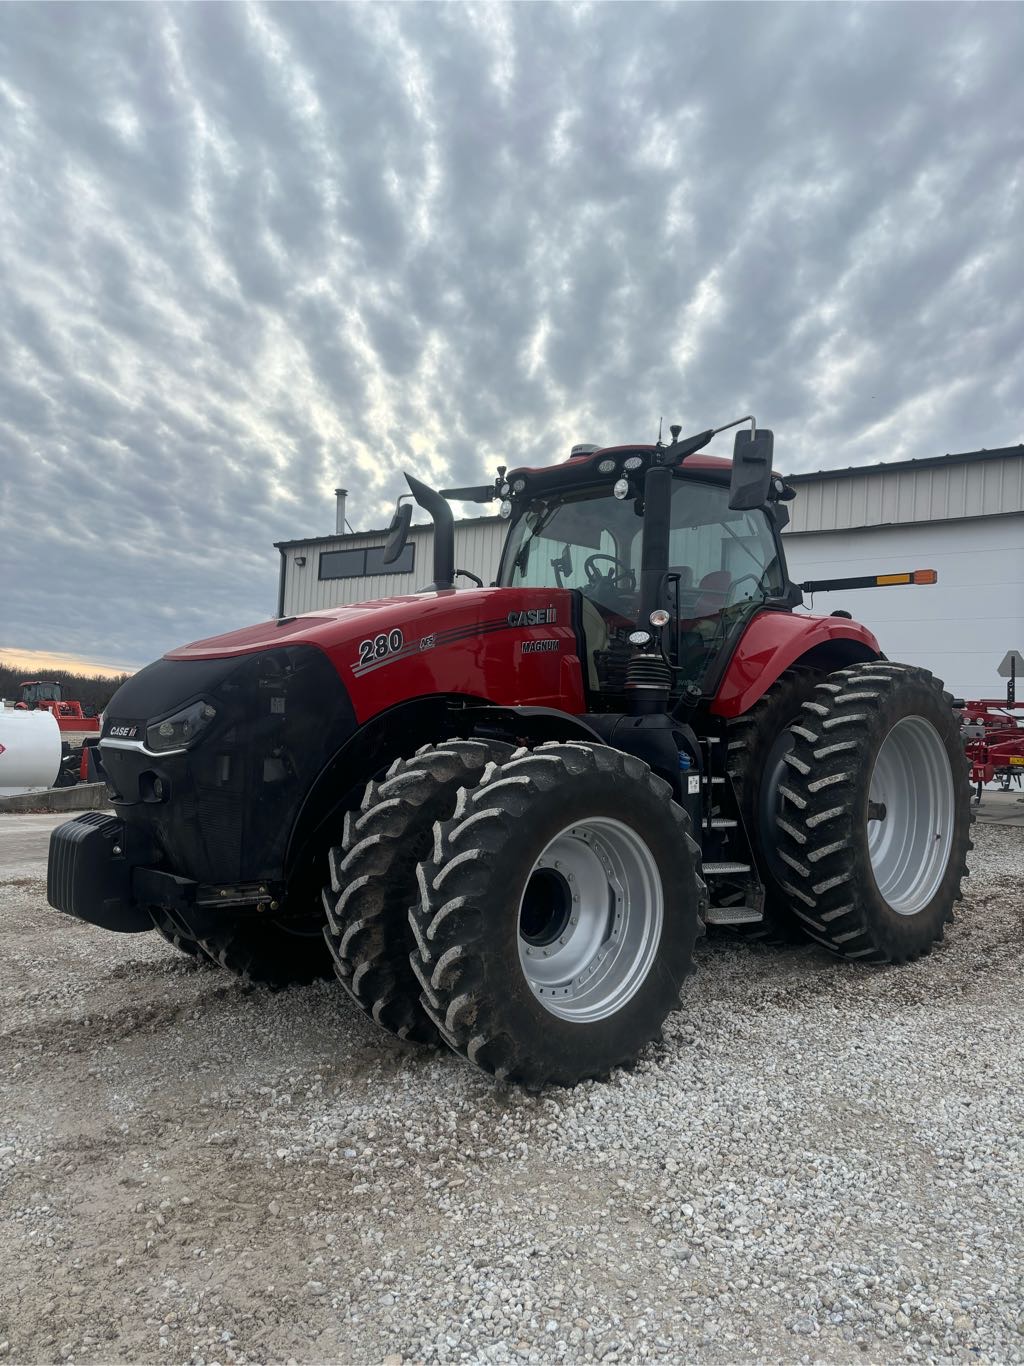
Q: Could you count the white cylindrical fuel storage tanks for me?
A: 1